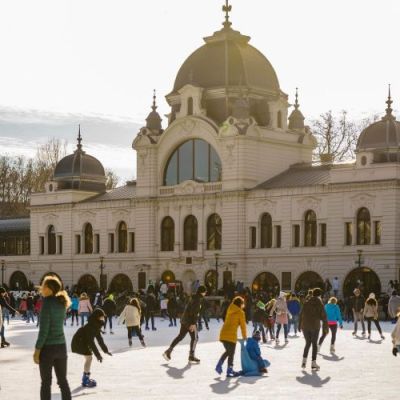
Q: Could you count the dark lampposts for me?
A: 4